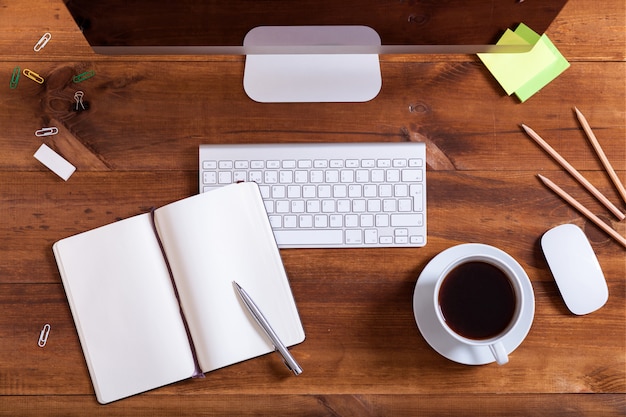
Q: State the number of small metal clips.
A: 7